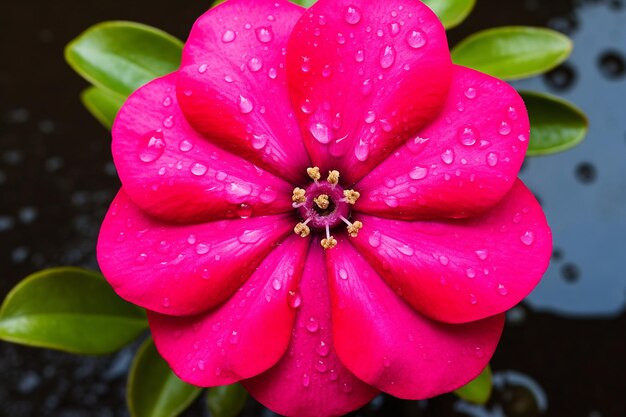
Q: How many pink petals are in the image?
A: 9